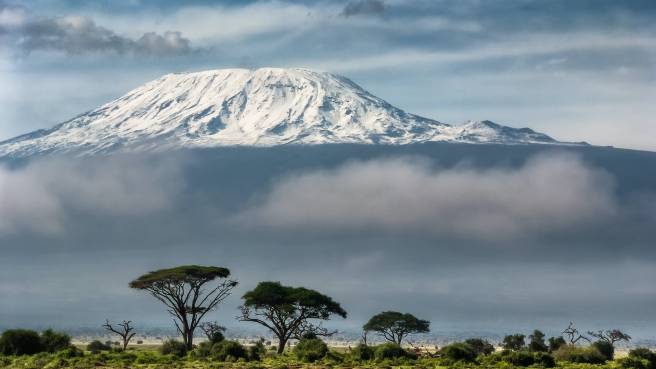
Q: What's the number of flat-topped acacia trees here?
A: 3